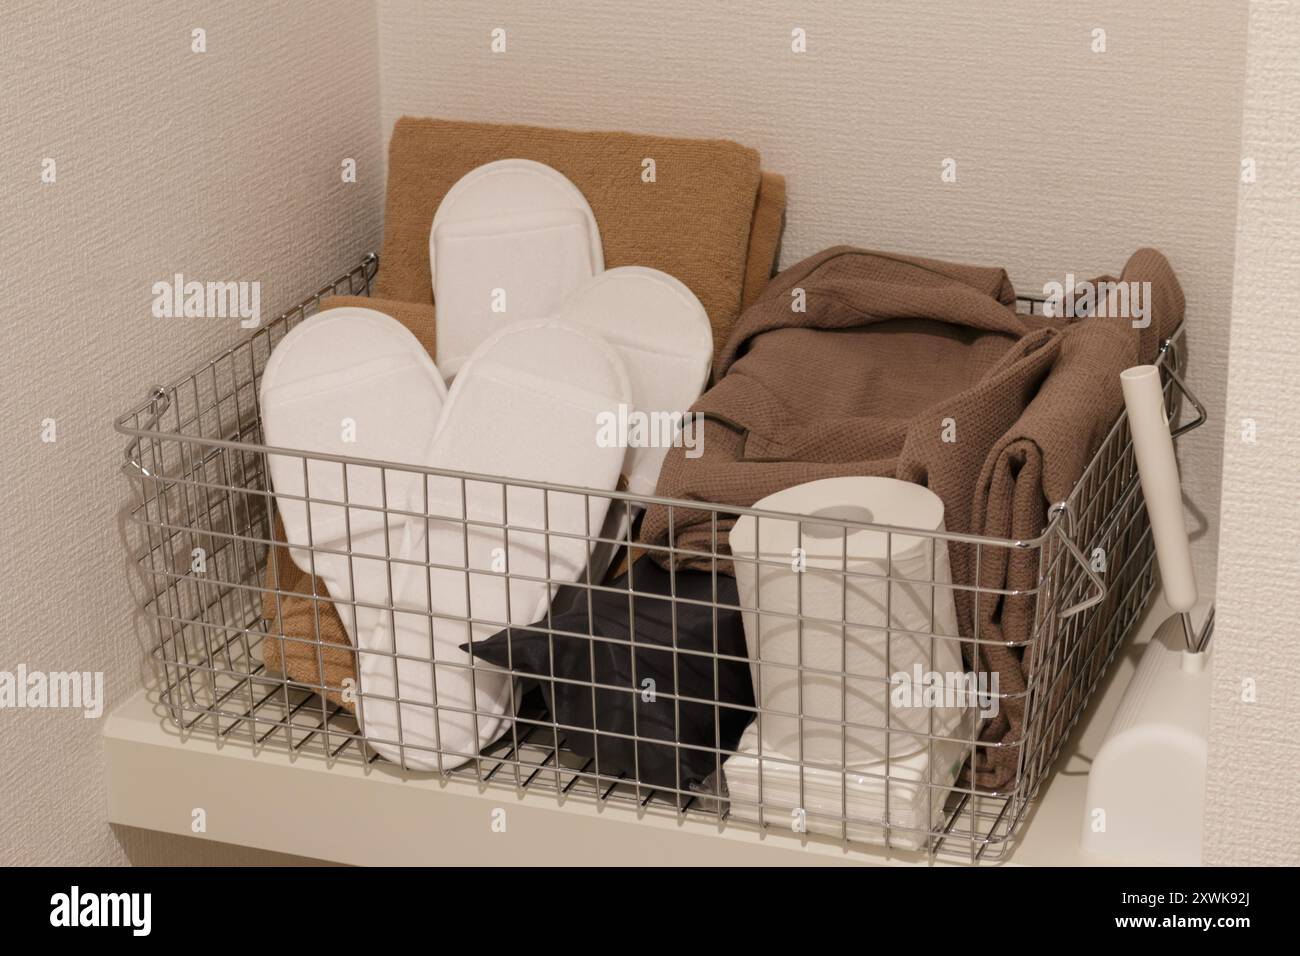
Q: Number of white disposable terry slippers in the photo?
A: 4